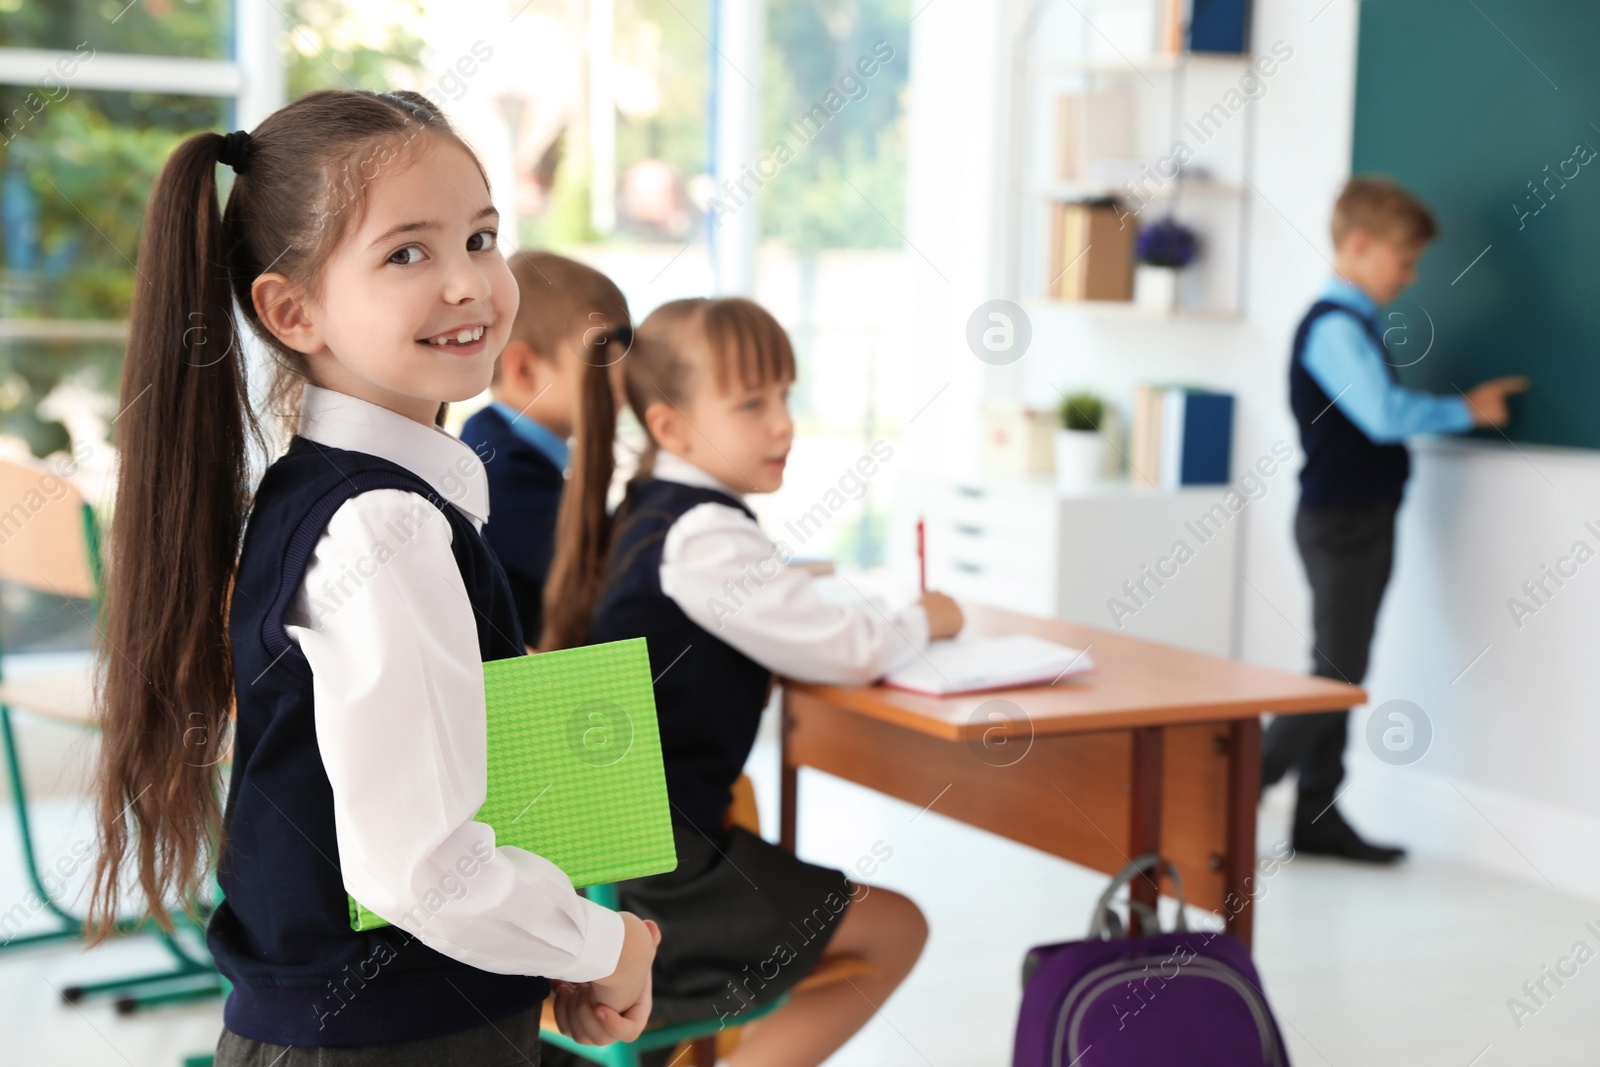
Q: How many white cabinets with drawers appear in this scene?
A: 1